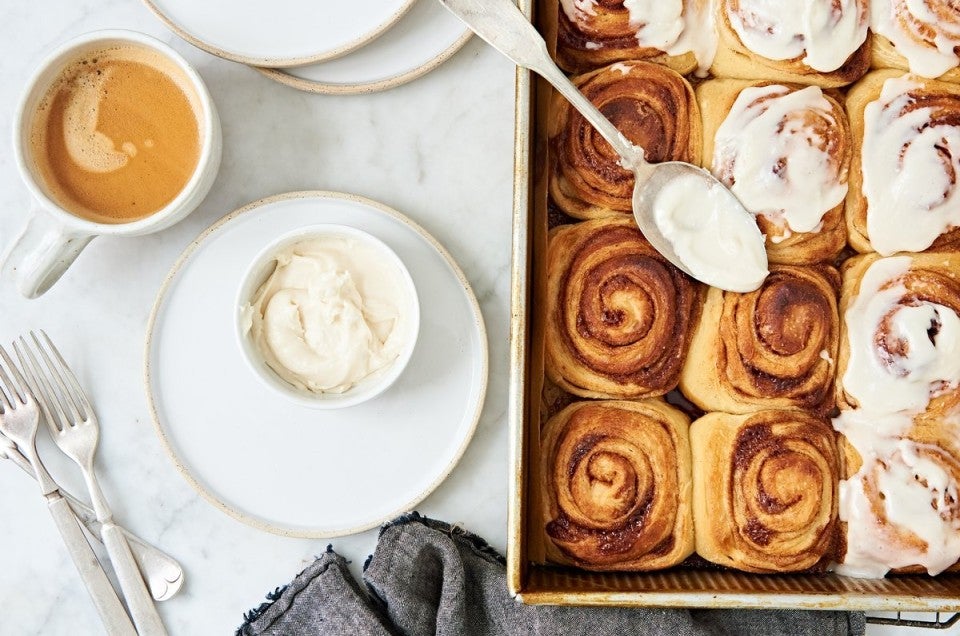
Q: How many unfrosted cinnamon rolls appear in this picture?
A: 5